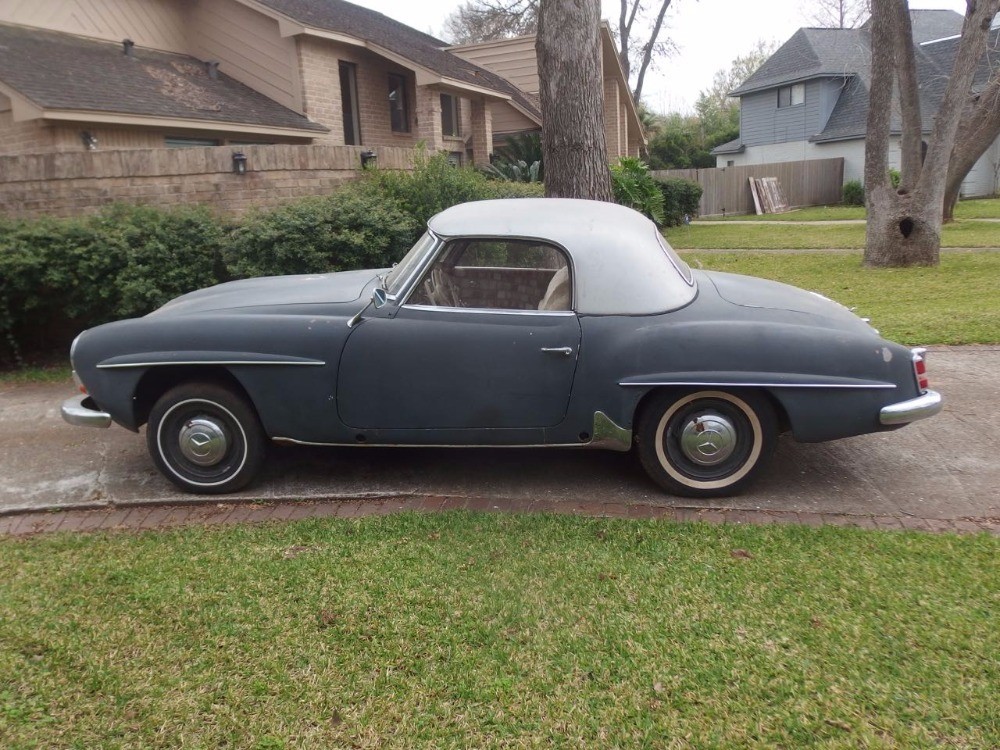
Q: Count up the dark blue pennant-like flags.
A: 0